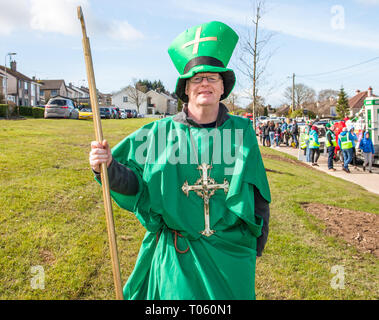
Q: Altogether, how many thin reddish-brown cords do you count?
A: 1